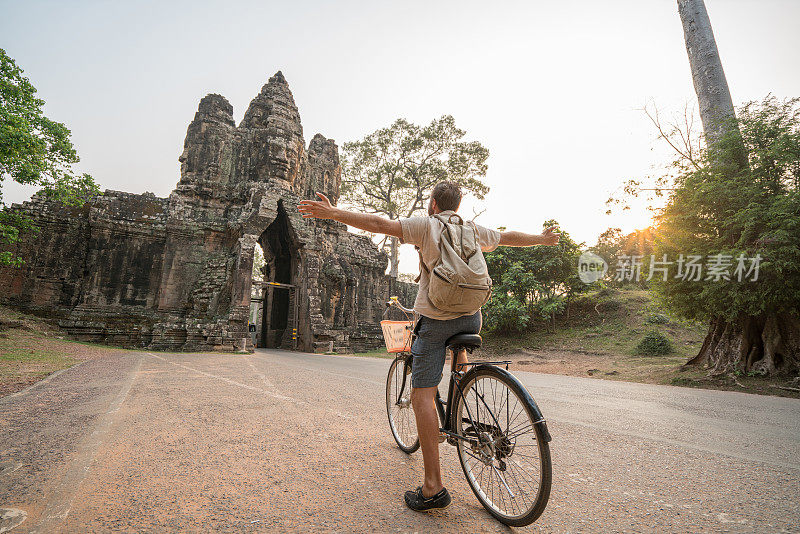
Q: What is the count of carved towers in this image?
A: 3